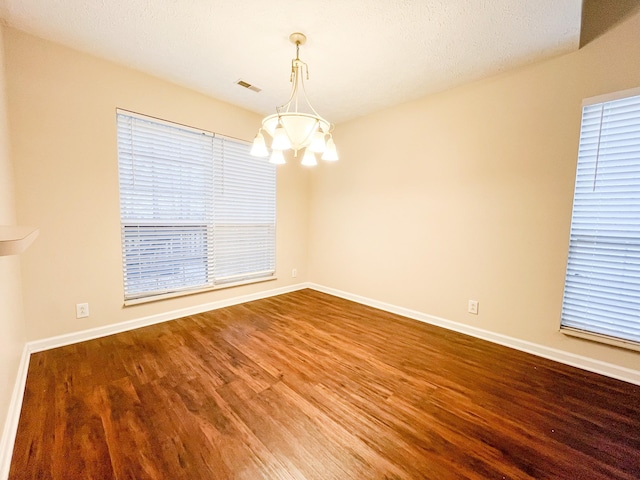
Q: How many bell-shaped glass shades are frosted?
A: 6